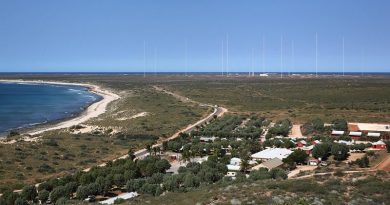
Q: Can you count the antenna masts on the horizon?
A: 13